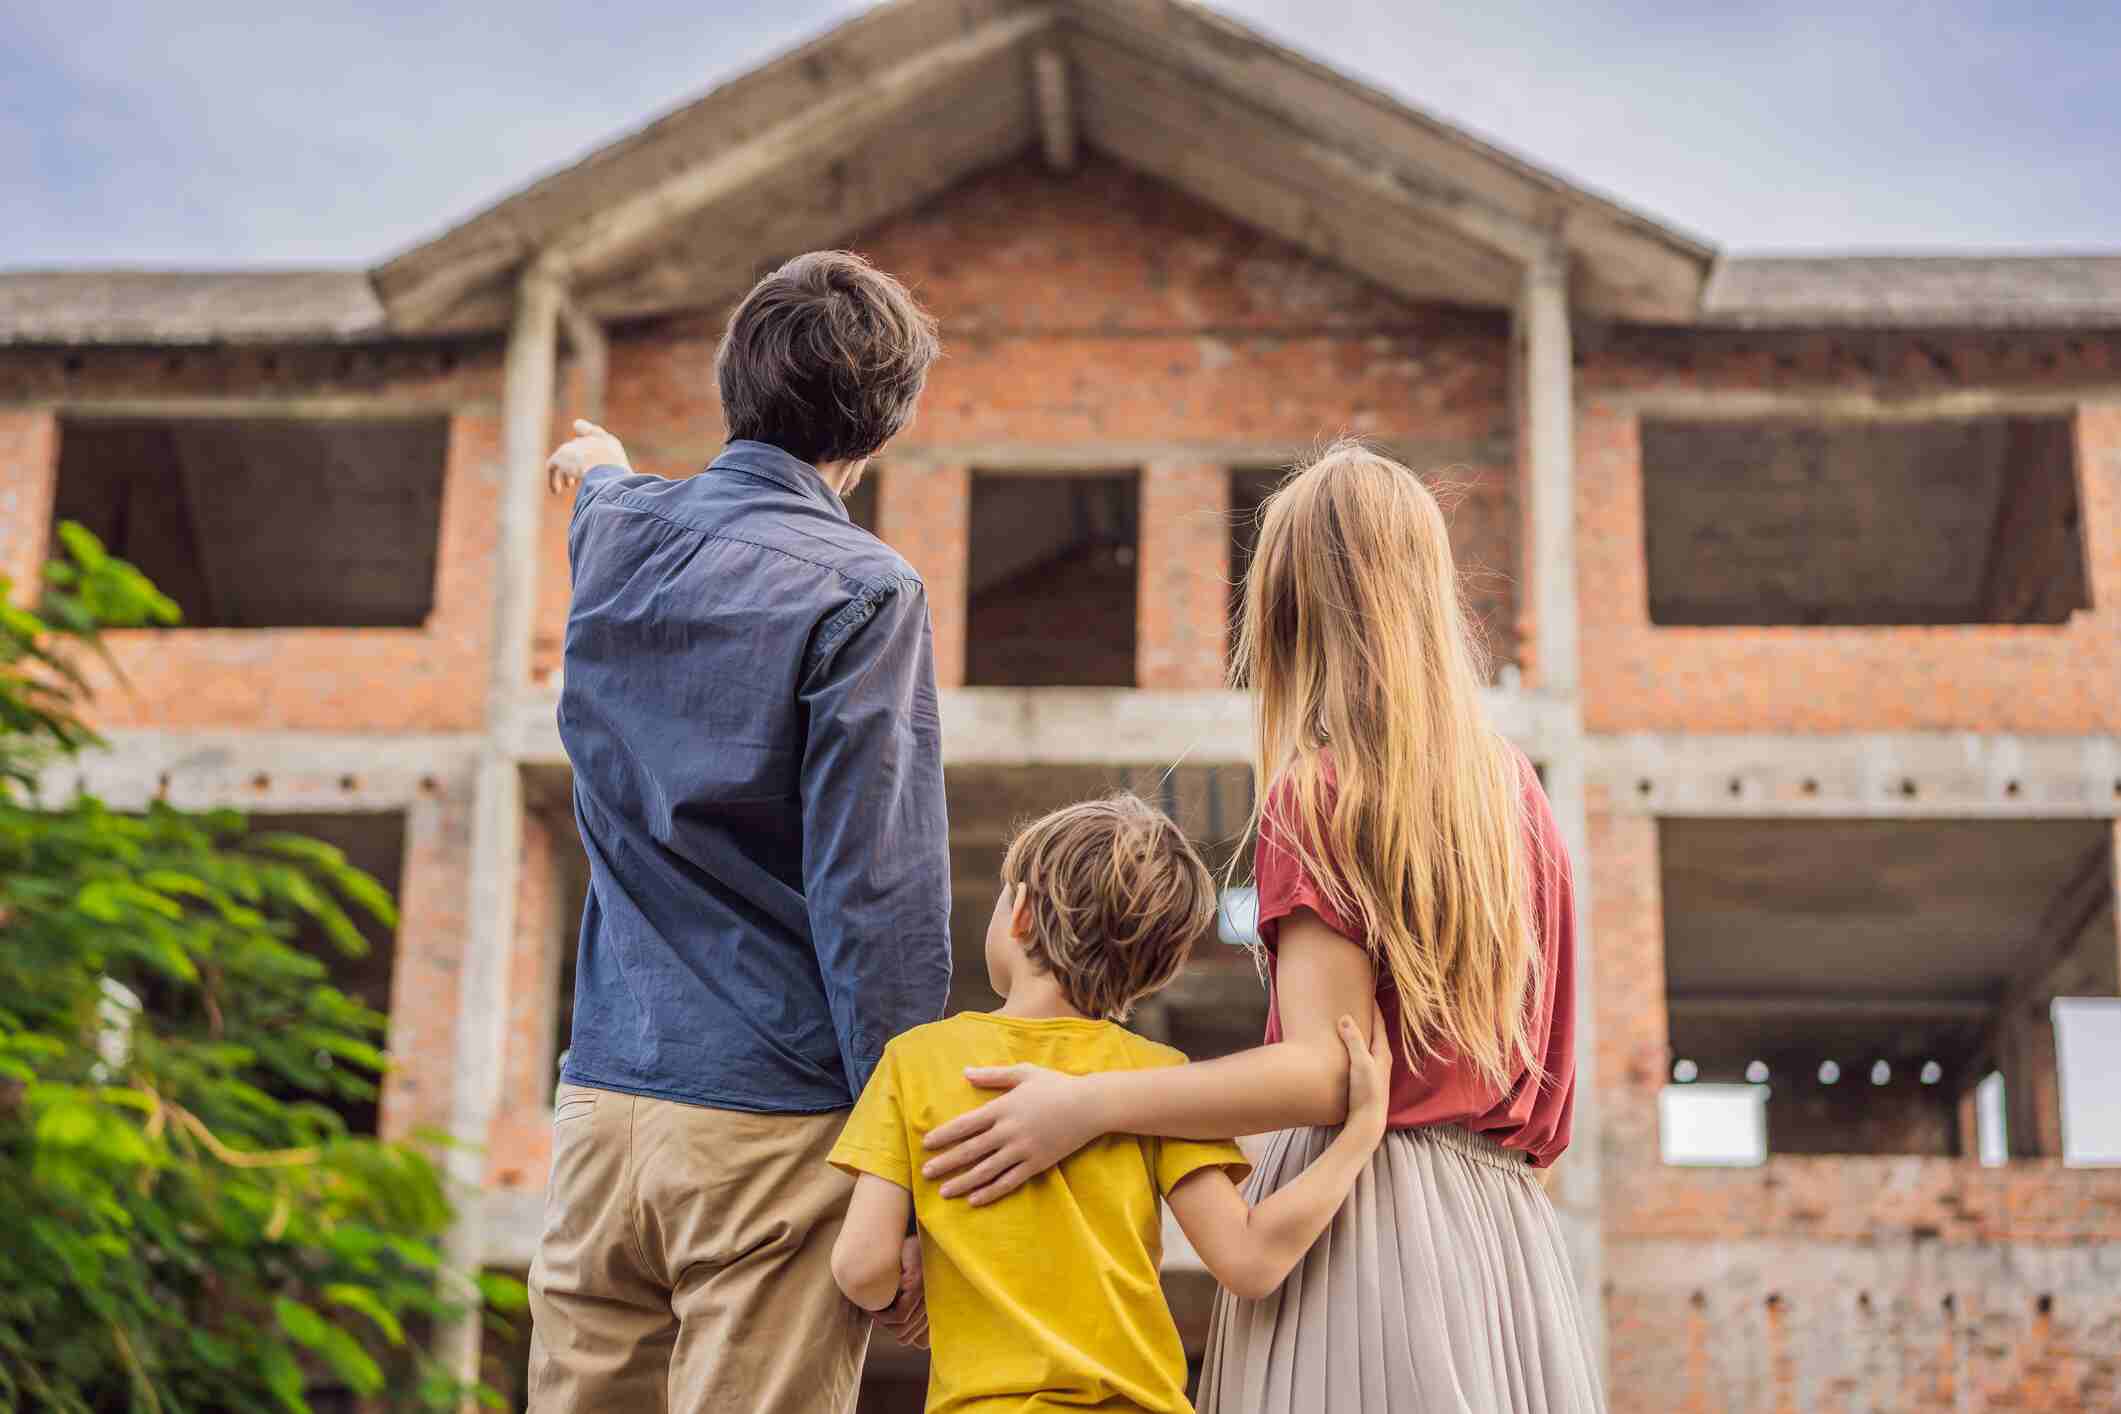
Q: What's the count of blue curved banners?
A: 0